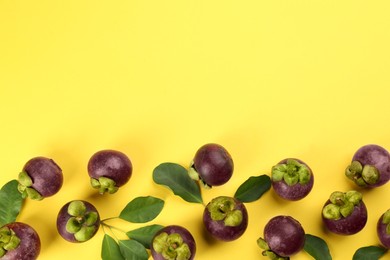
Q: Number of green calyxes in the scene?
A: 12